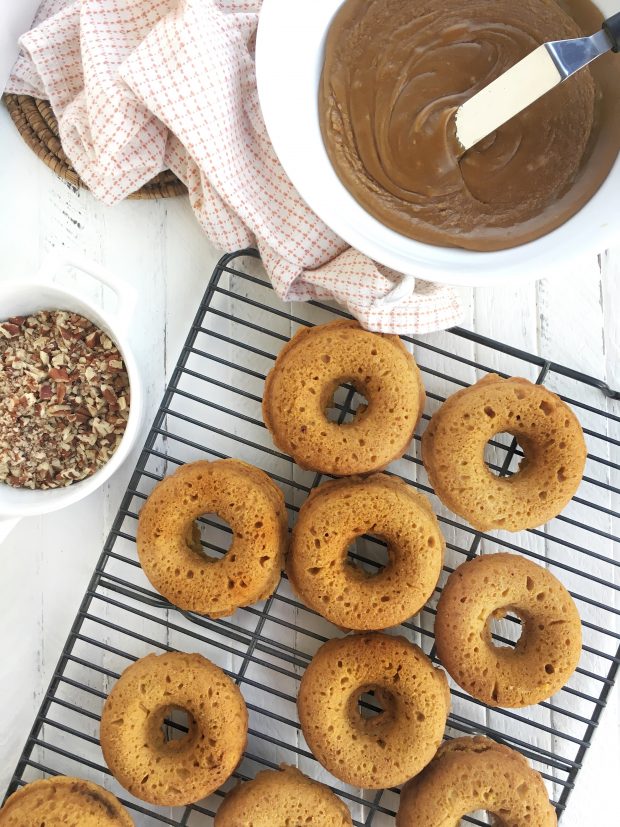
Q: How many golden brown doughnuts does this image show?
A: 10